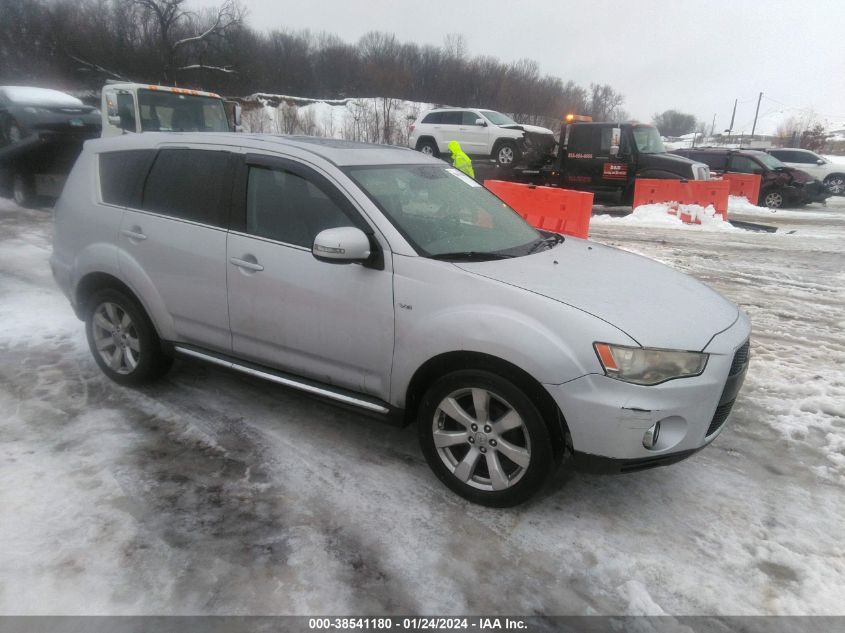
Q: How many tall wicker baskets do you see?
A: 0